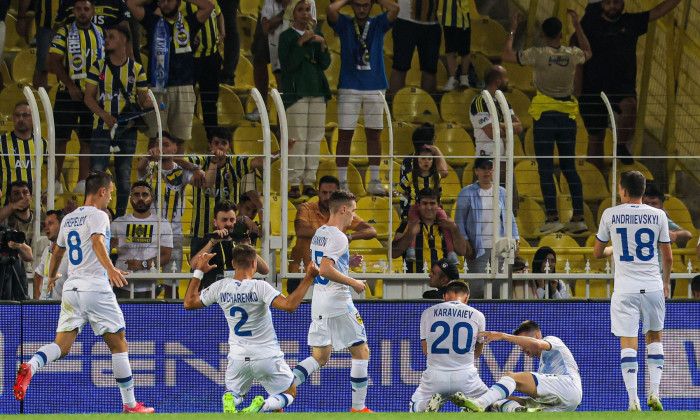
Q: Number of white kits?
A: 6